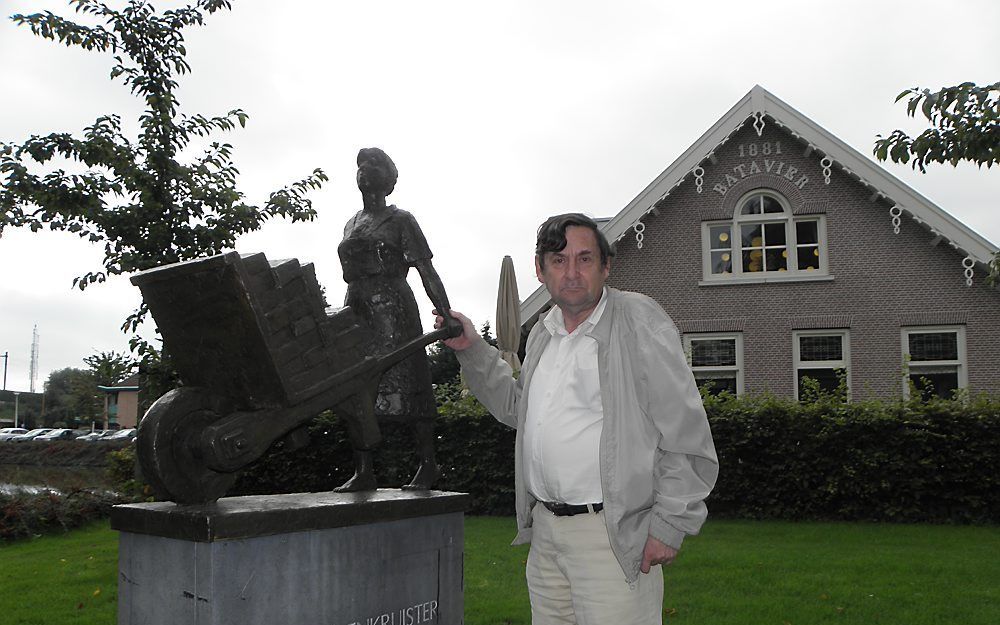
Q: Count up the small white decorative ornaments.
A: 6